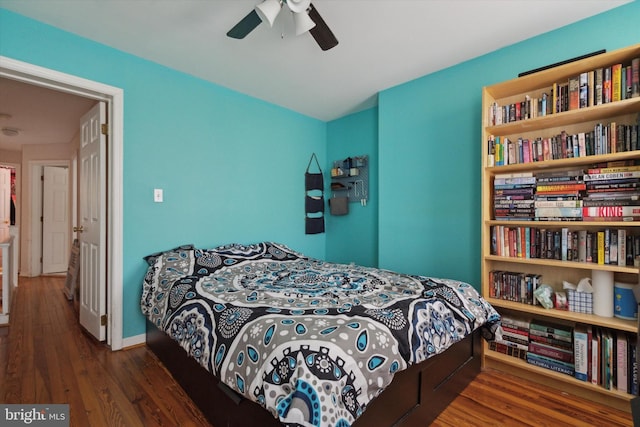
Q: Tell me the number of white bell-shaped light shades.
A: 3